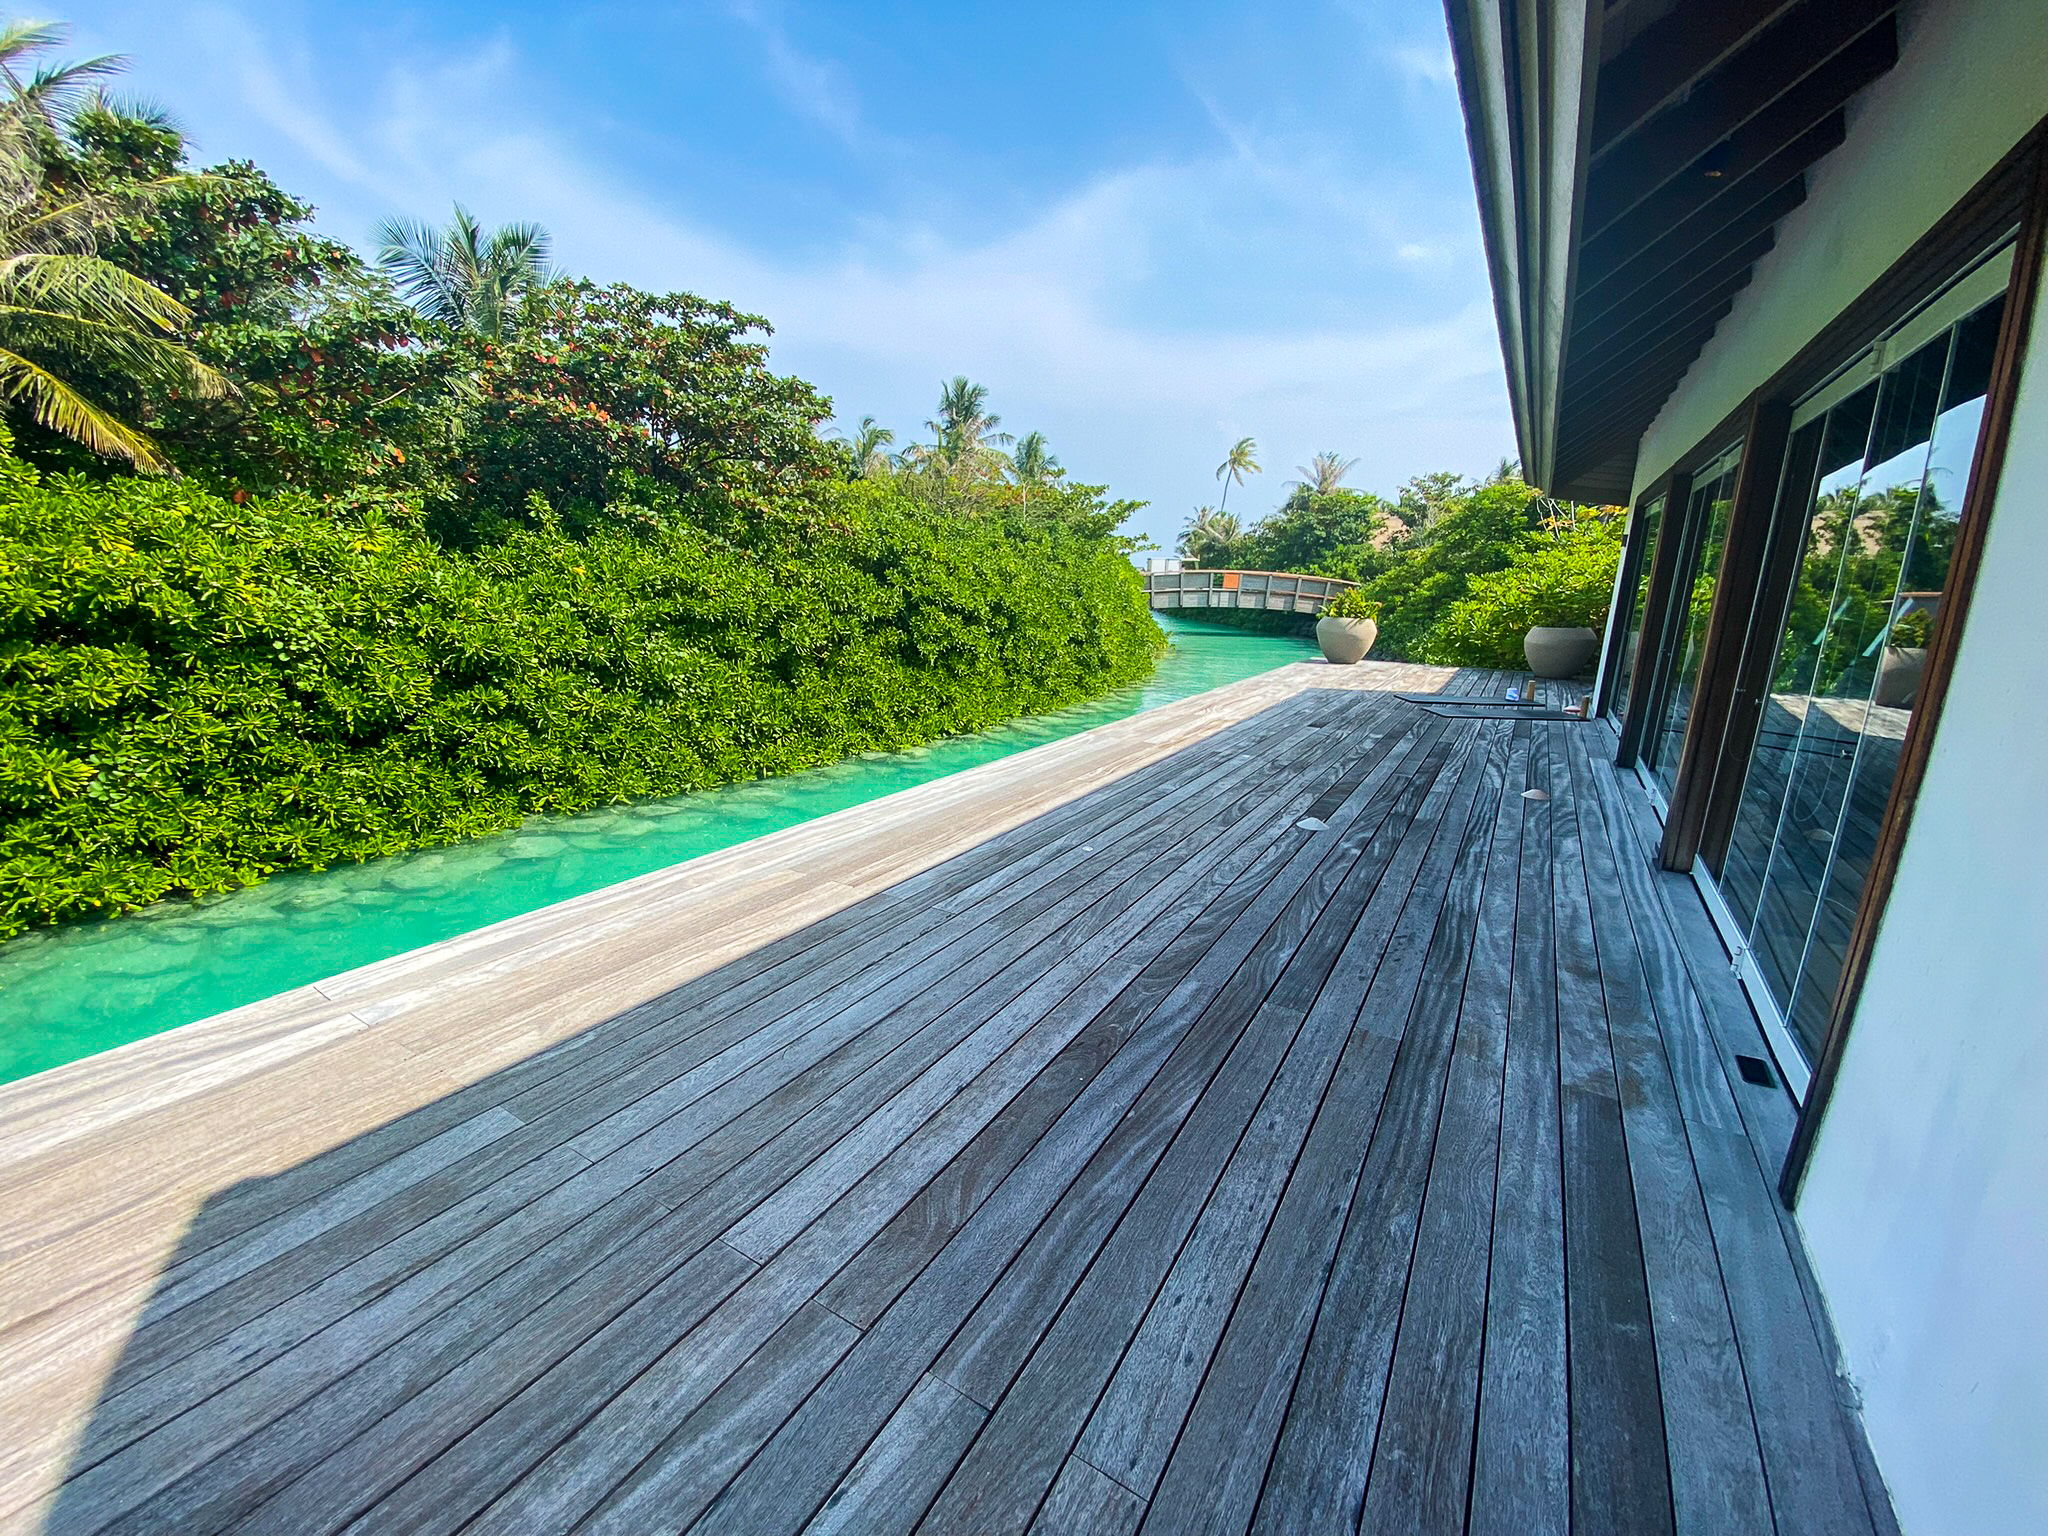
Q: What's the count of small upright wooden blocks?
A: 2